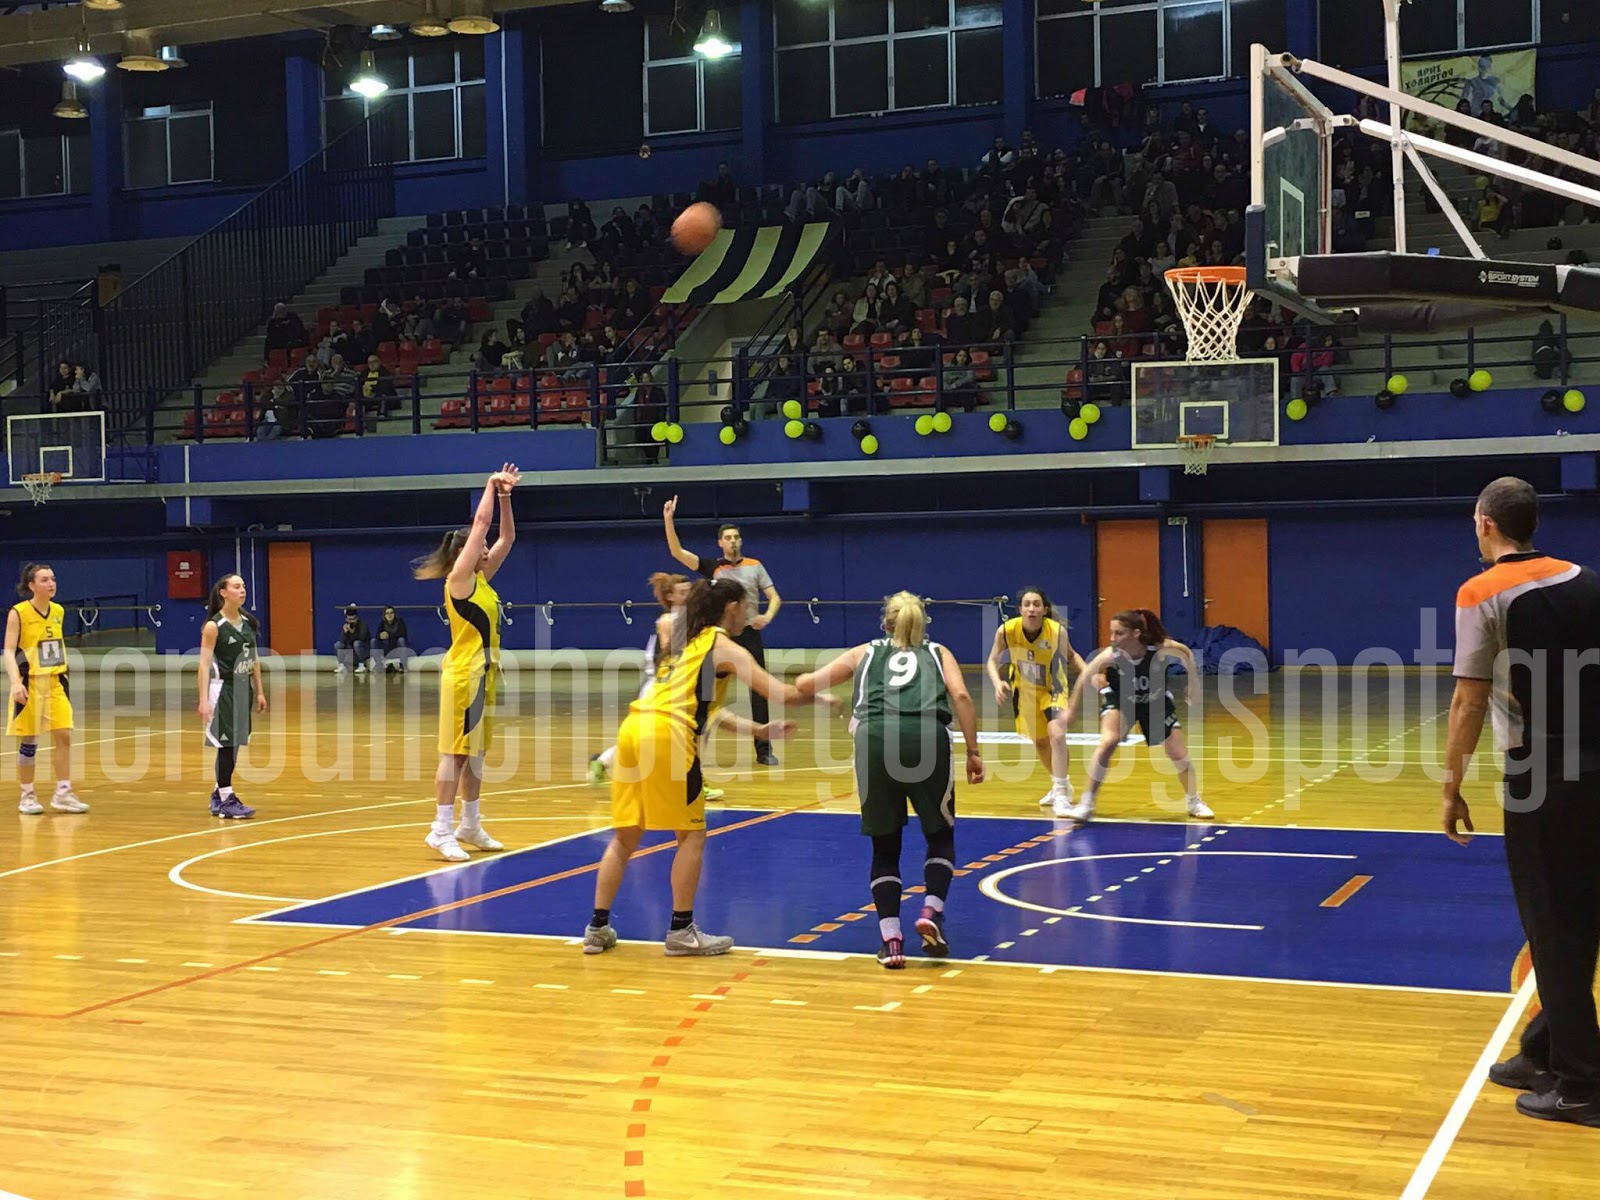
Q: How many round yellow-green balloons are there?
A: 15